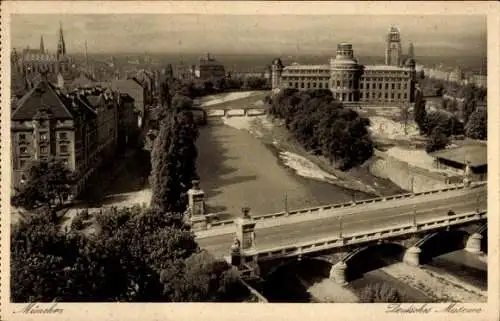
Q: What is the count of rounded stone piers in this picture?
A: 3